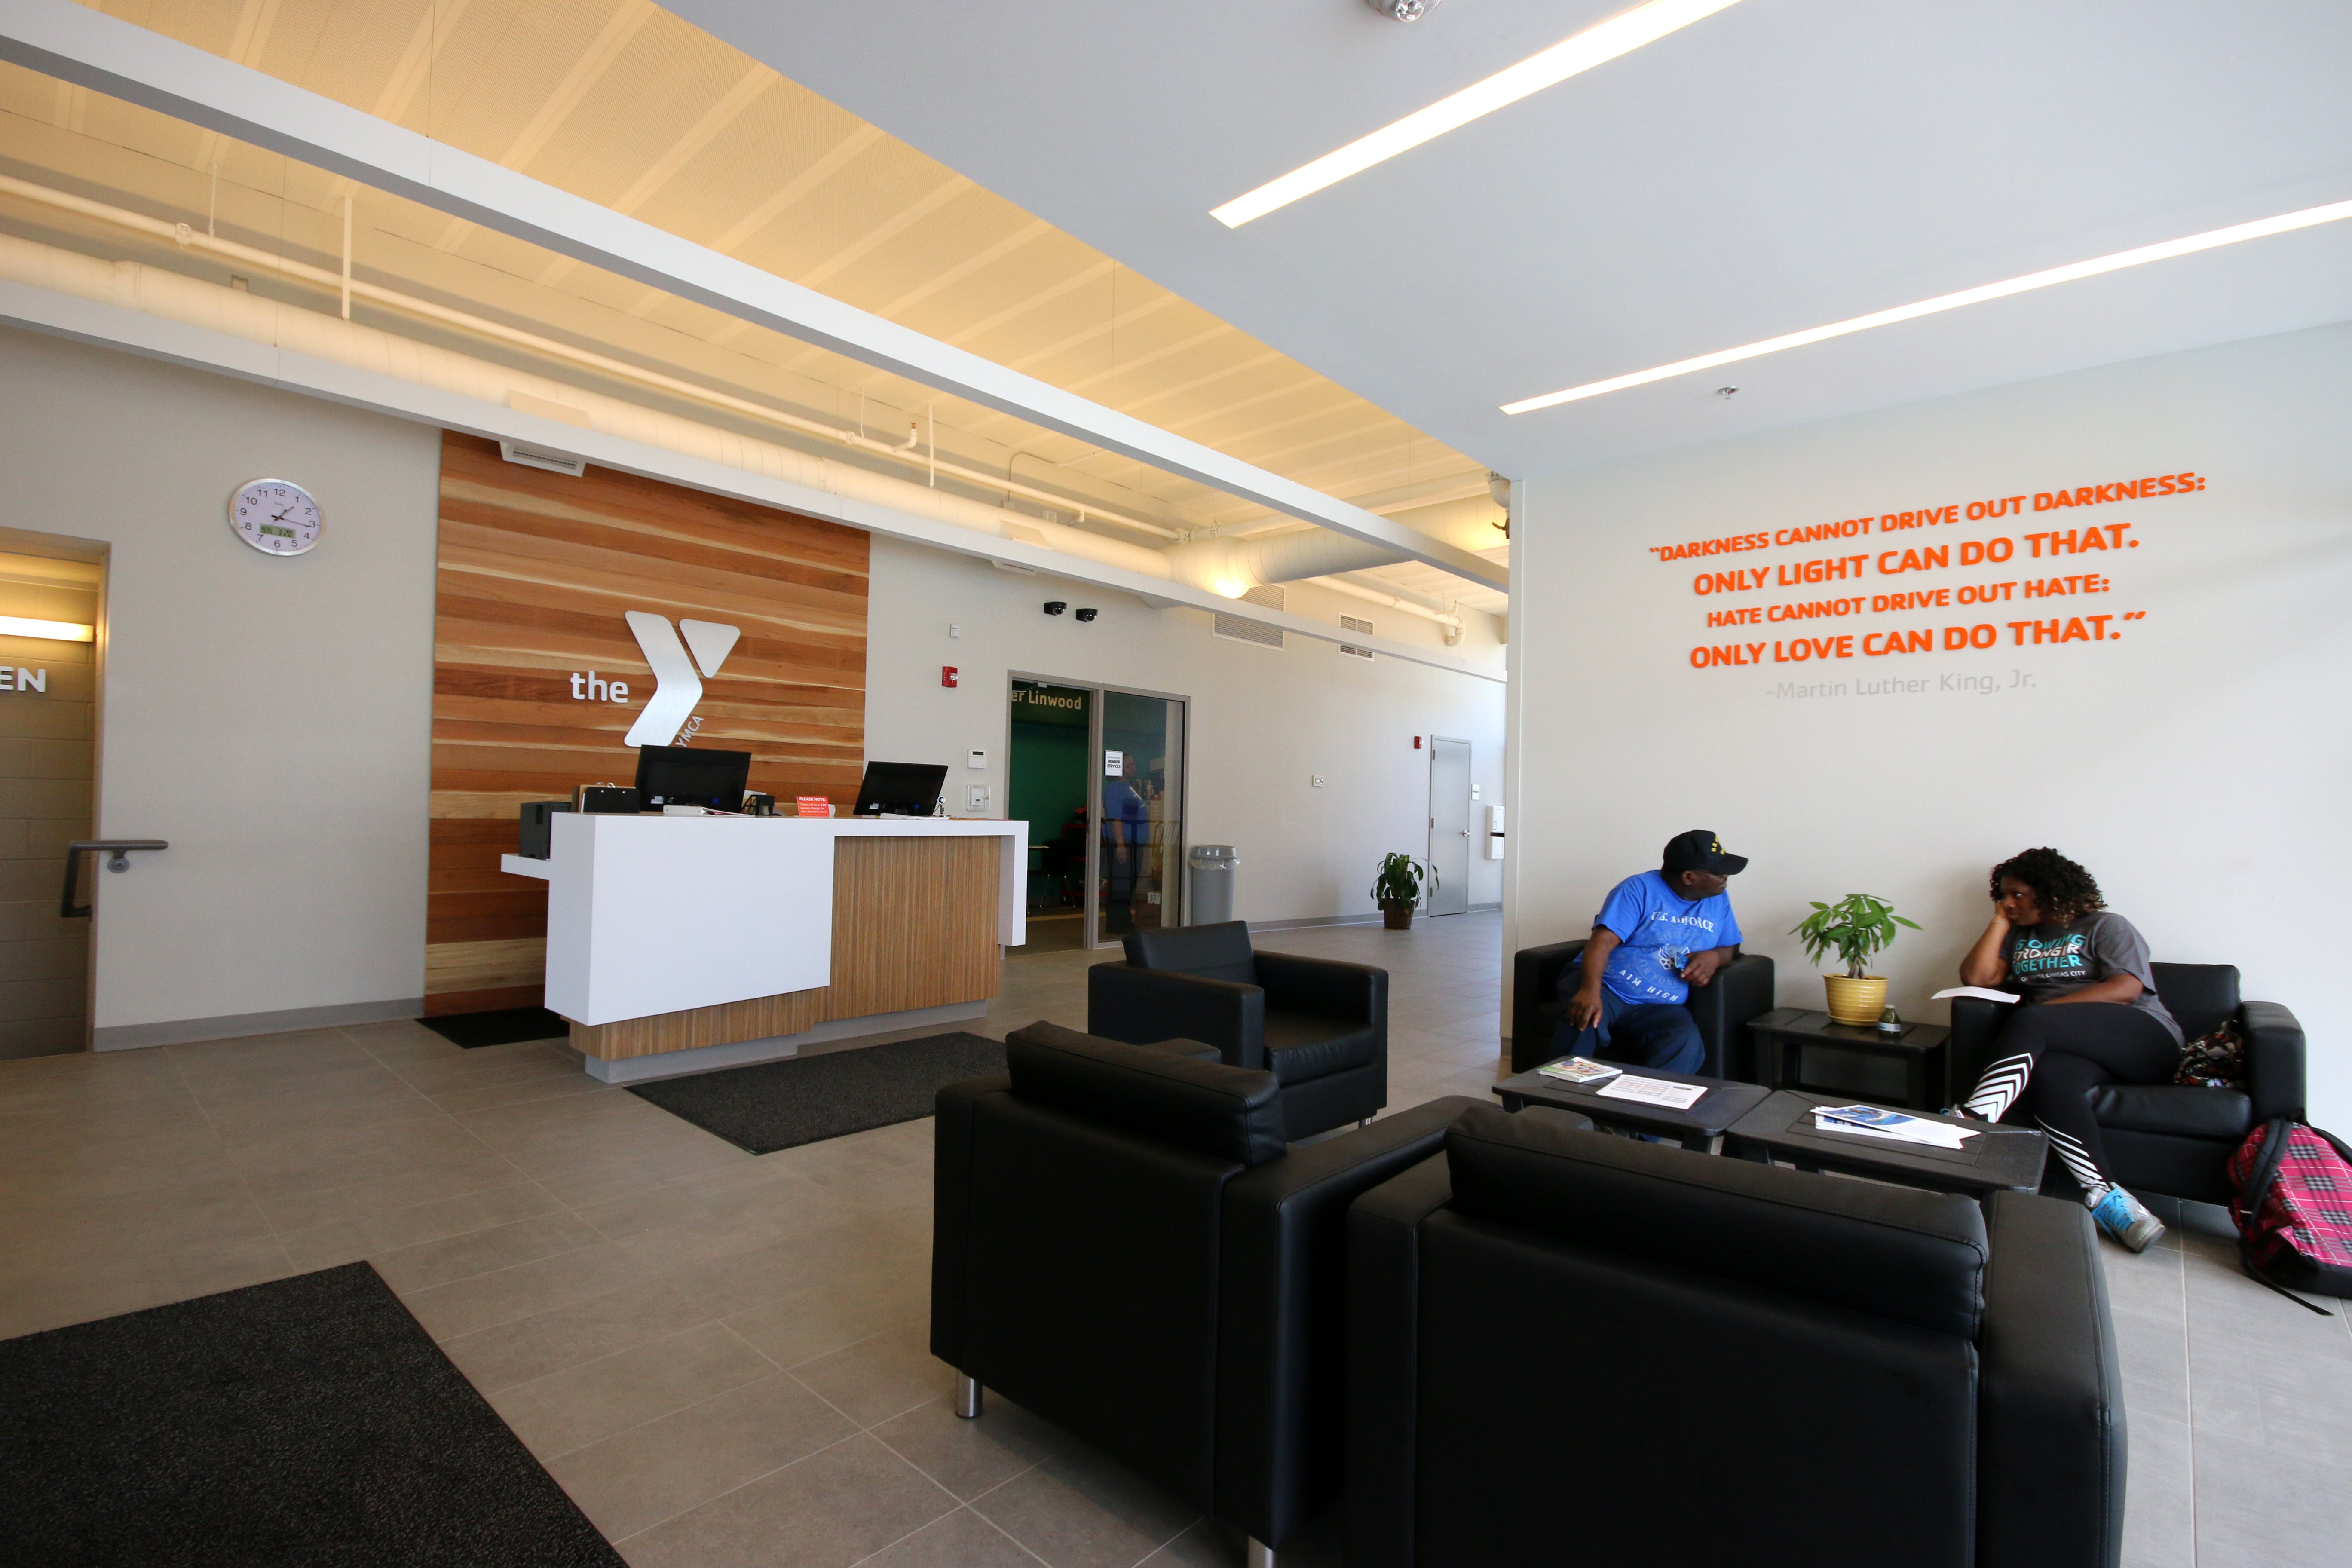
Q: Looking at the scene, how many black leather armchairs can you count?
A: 5